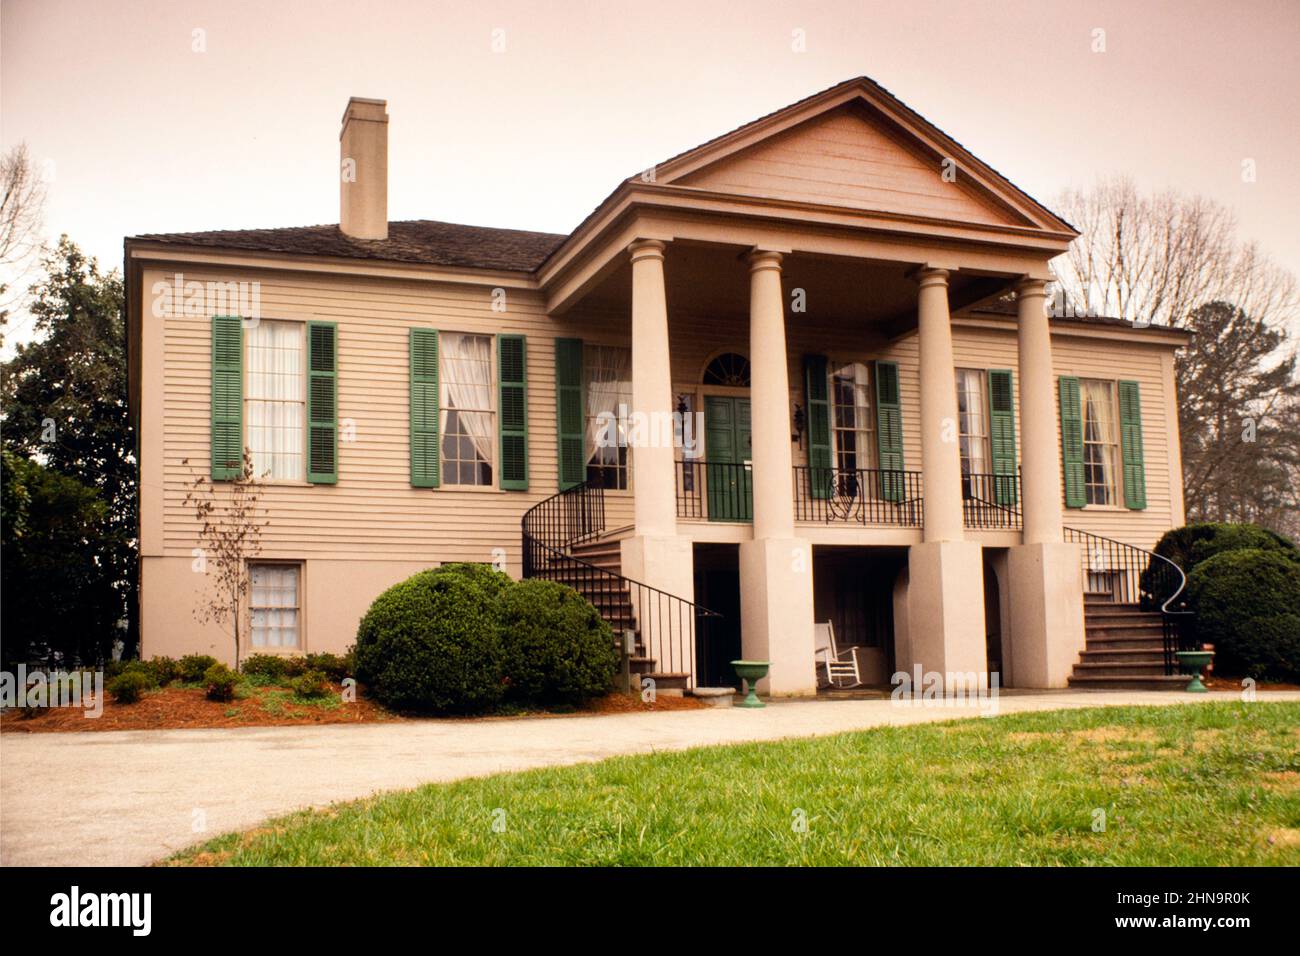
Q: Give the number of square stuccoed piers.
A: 4